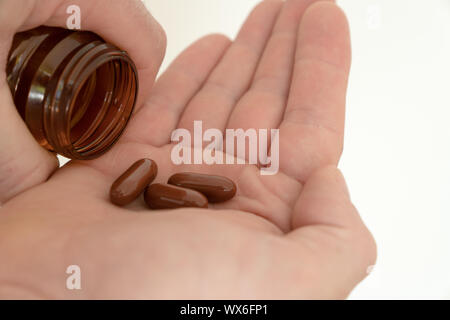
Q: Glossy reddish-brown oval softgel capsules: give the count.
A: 3